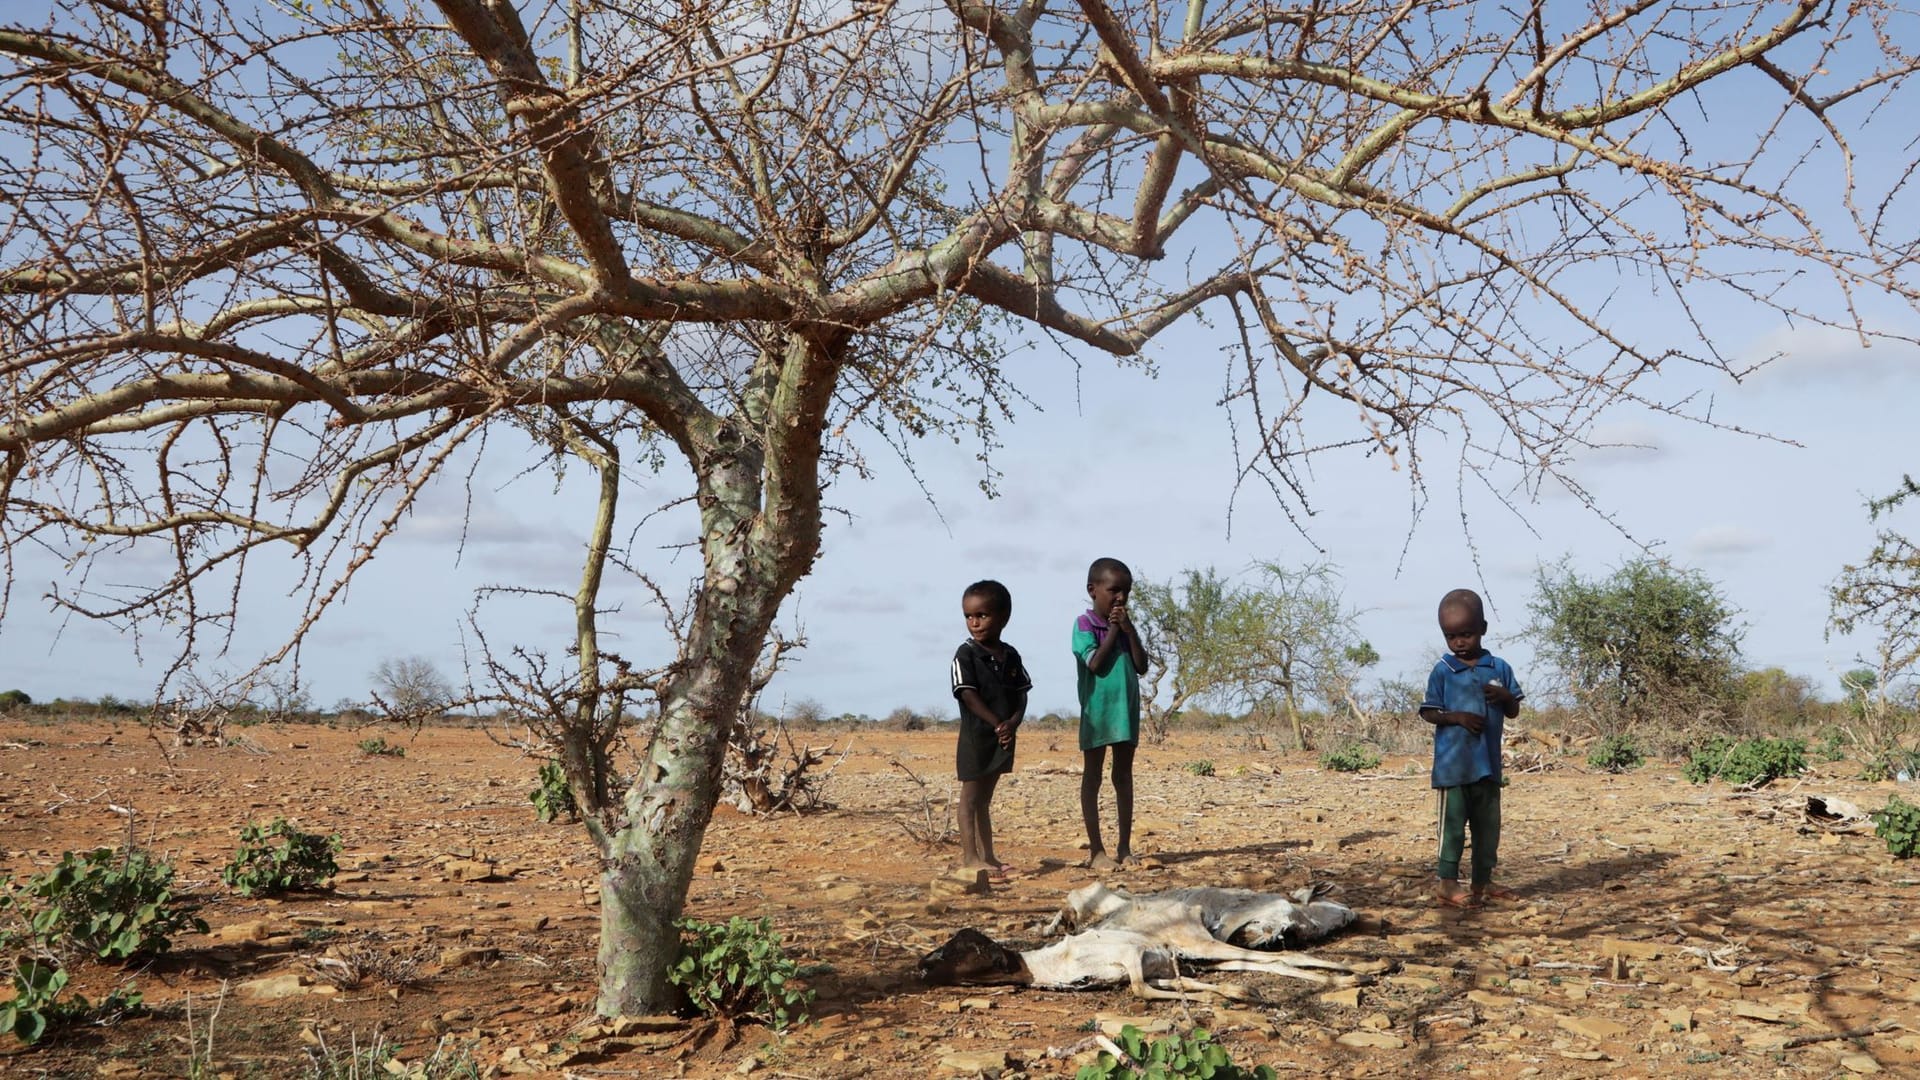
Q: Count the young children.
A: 3